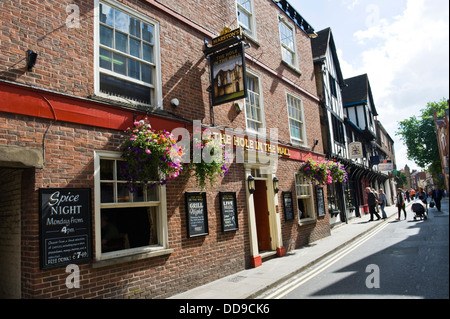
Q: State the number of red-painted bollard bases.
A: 2